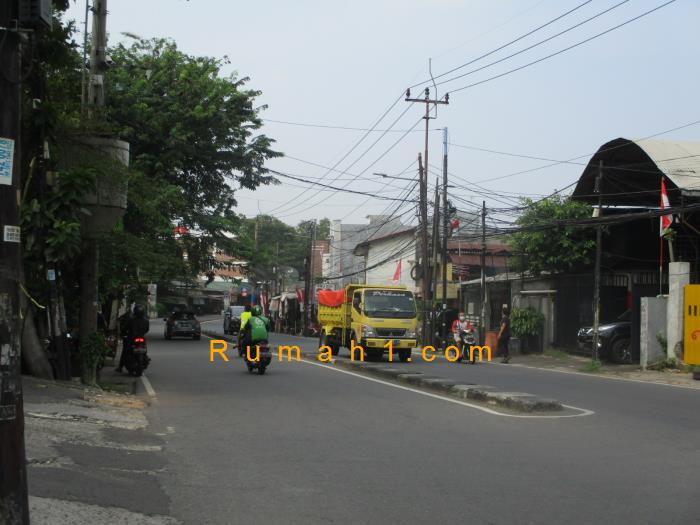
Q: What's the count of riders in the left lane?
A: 3